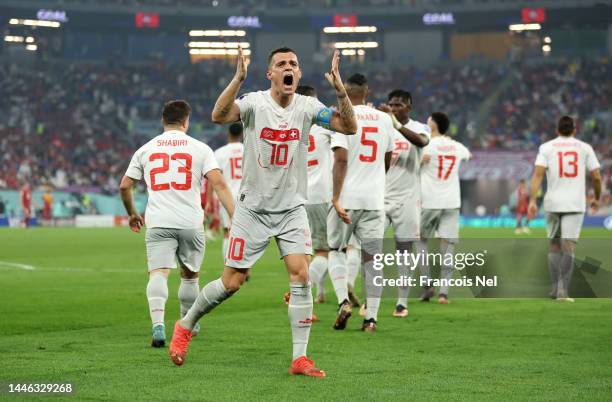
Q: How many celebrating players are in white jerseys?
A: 8